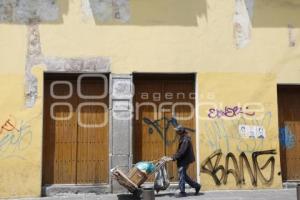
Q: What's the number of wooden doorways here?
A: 3